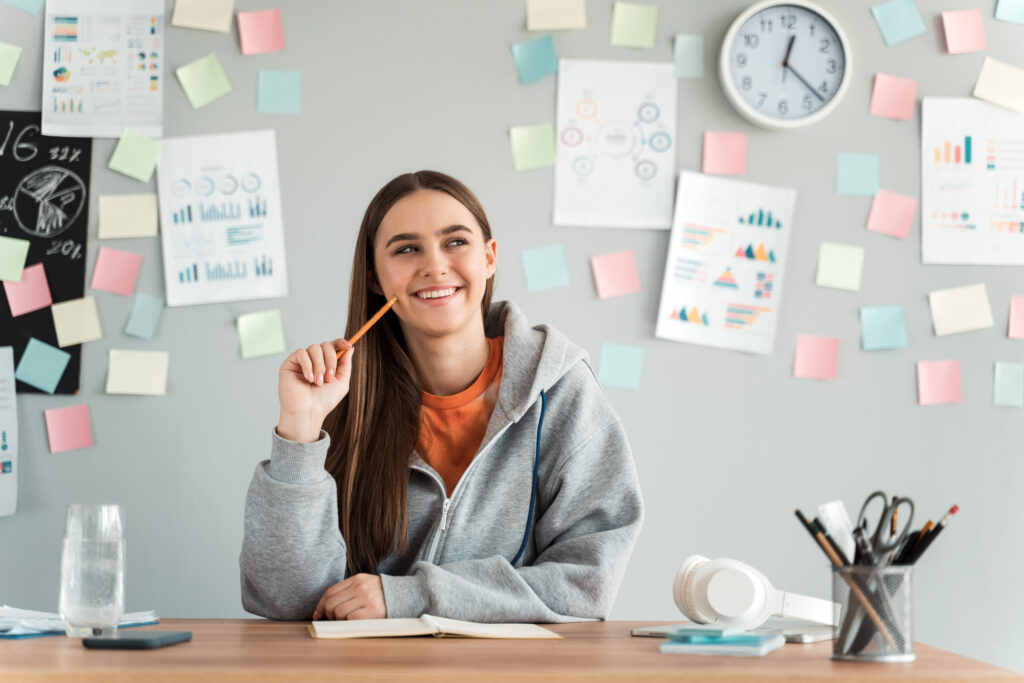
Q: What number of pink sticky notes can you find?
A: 12